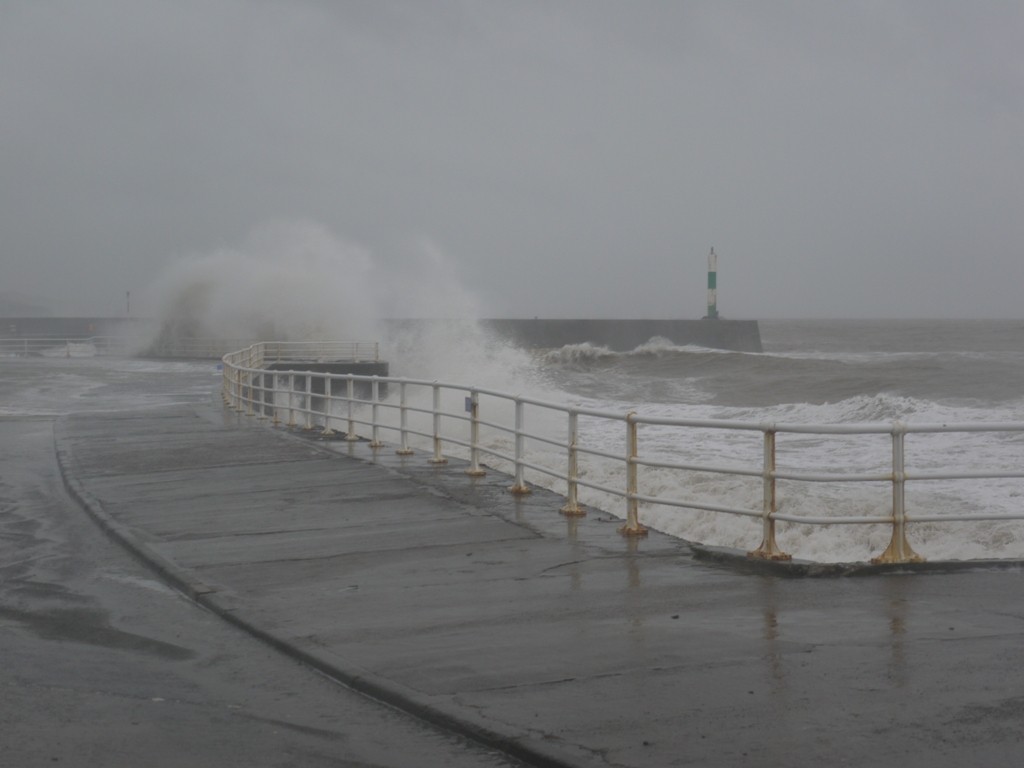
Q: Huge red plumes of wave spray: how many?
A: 0